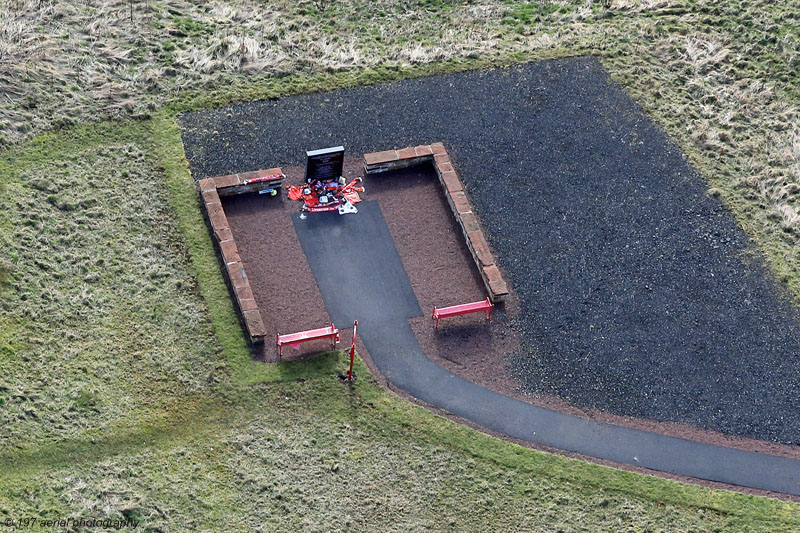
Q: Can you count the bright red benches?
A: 2